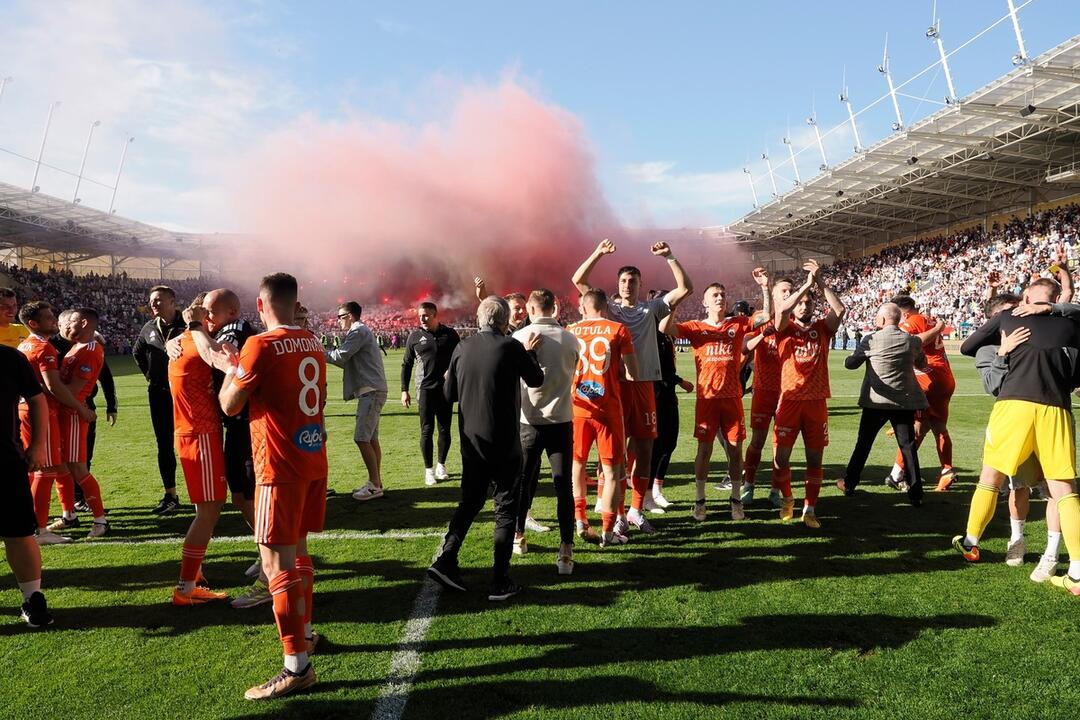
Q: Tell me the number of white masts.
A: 12